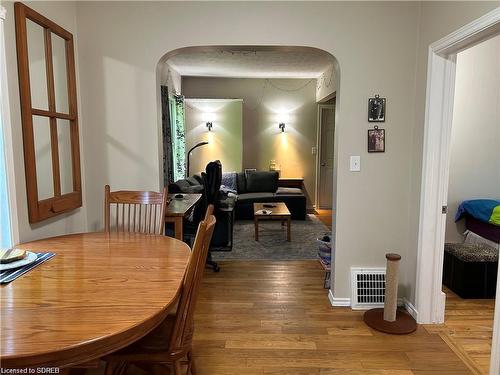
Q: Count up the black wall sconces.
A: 2